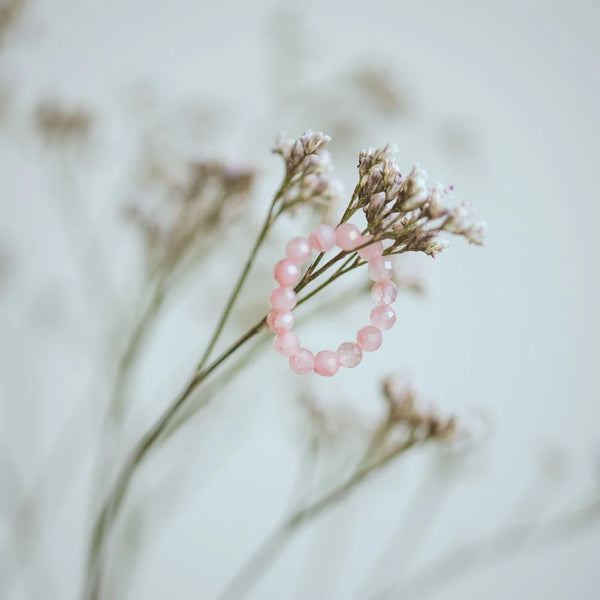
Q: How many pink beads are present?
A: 15